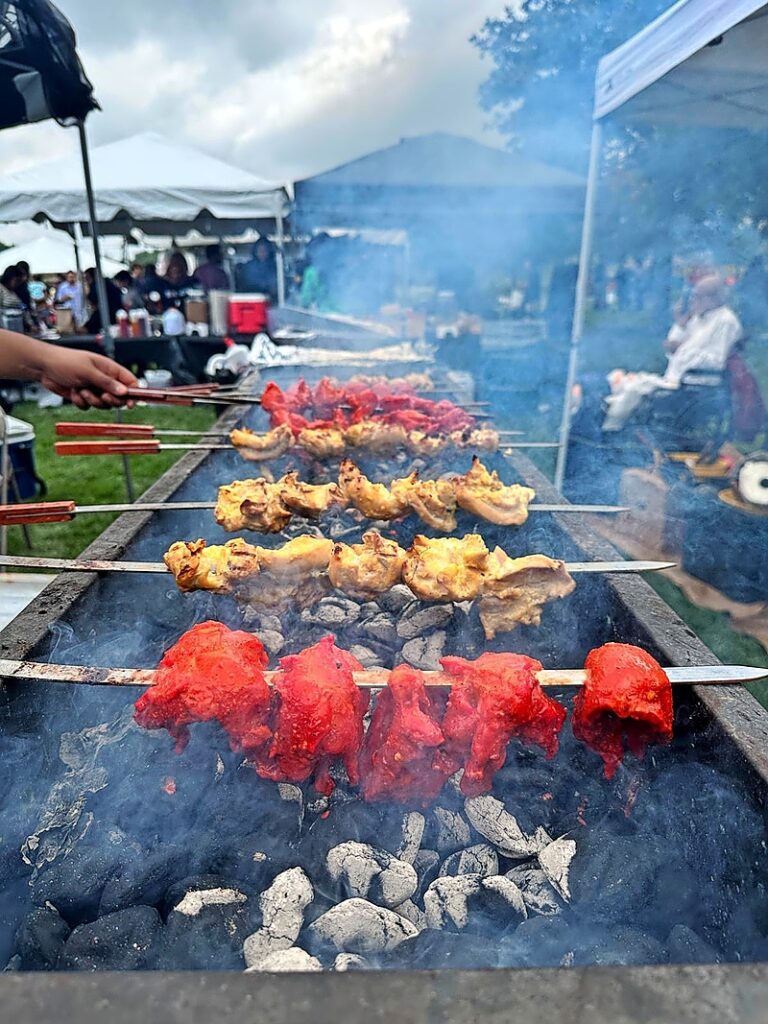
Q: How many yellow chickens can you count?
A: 15